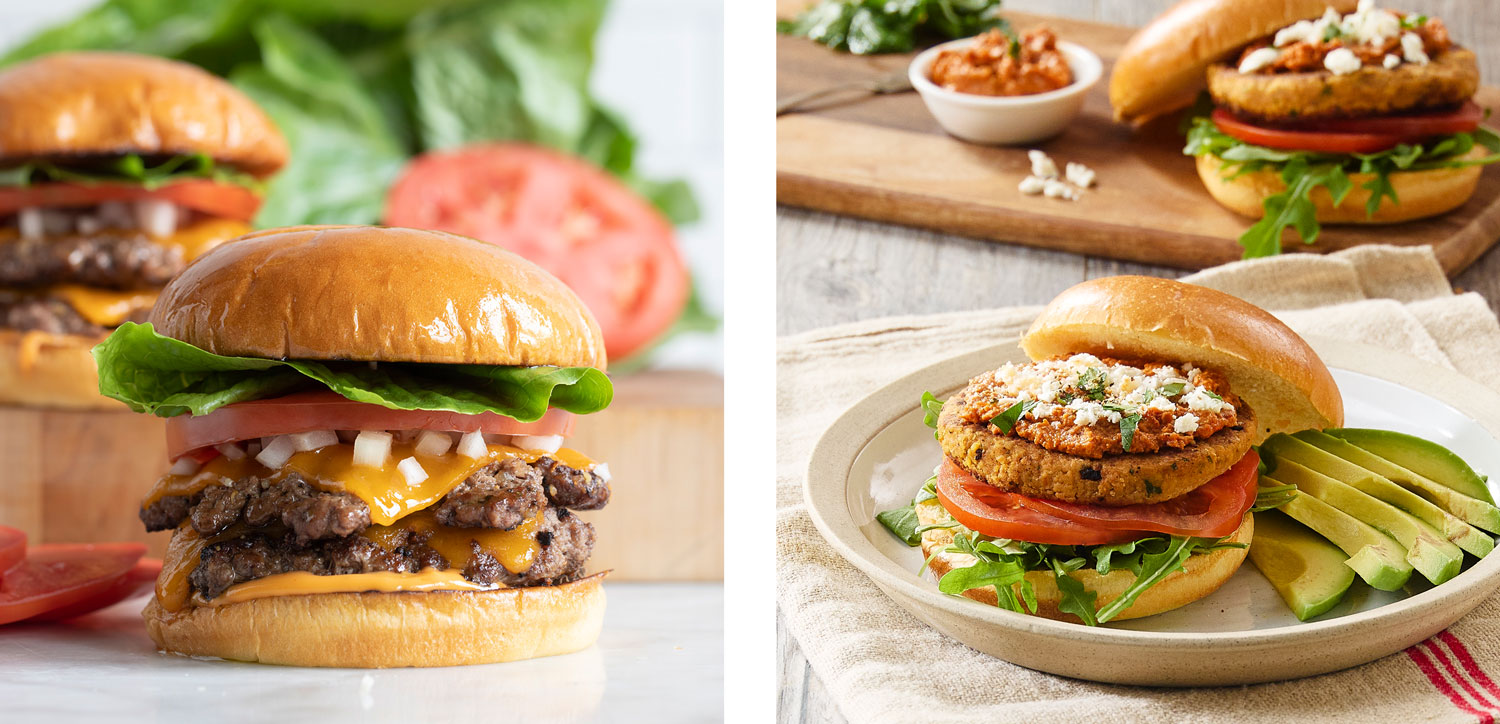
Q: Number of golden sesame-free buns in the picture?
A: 4